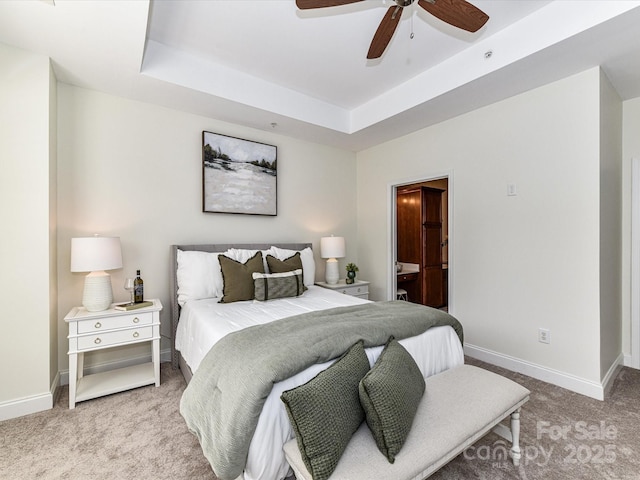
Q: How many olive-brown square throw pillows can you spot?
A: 2